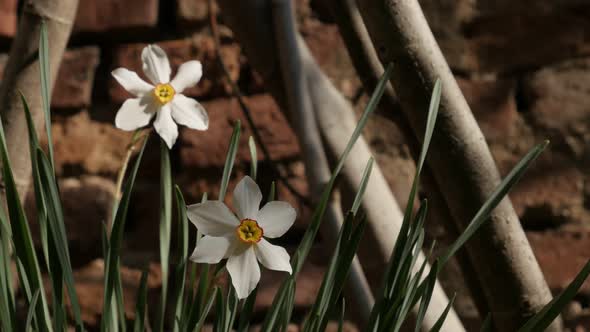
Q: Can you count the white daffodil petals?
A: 12